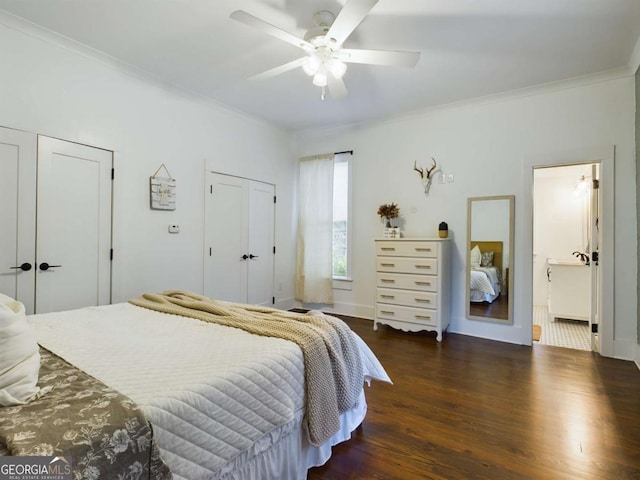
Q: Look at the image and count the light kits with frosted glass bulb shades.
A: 1